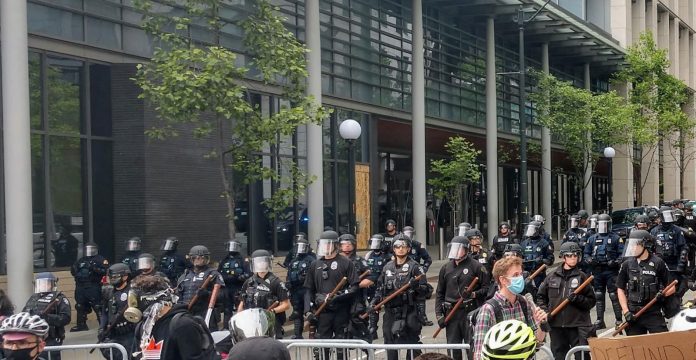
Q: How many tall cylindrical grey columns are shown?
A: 6